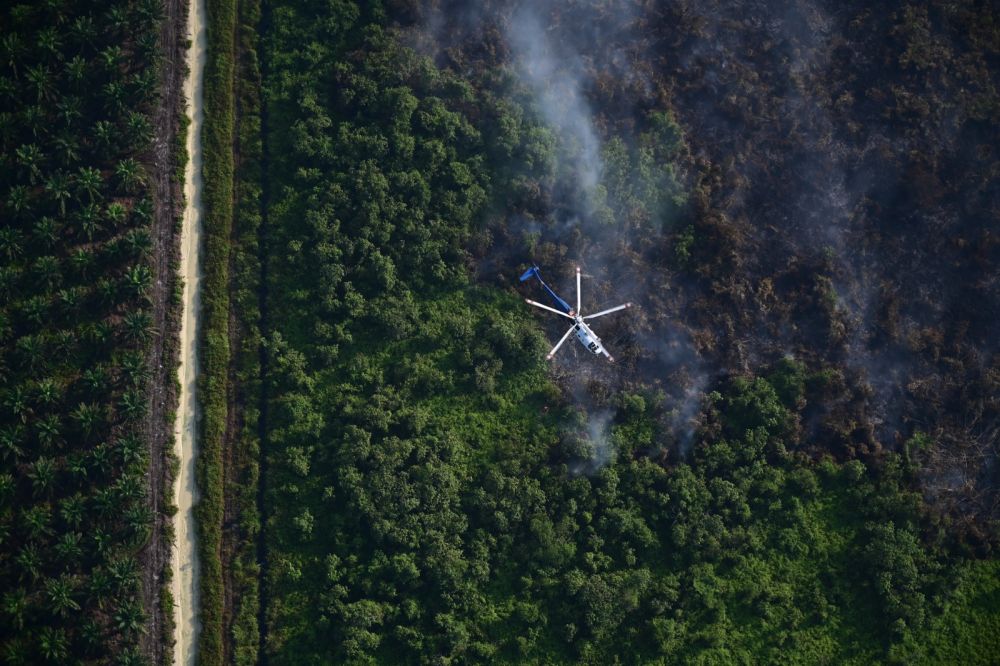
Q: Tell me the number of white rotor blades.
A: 5